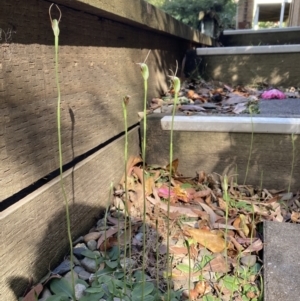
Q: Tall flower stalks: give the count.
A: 4